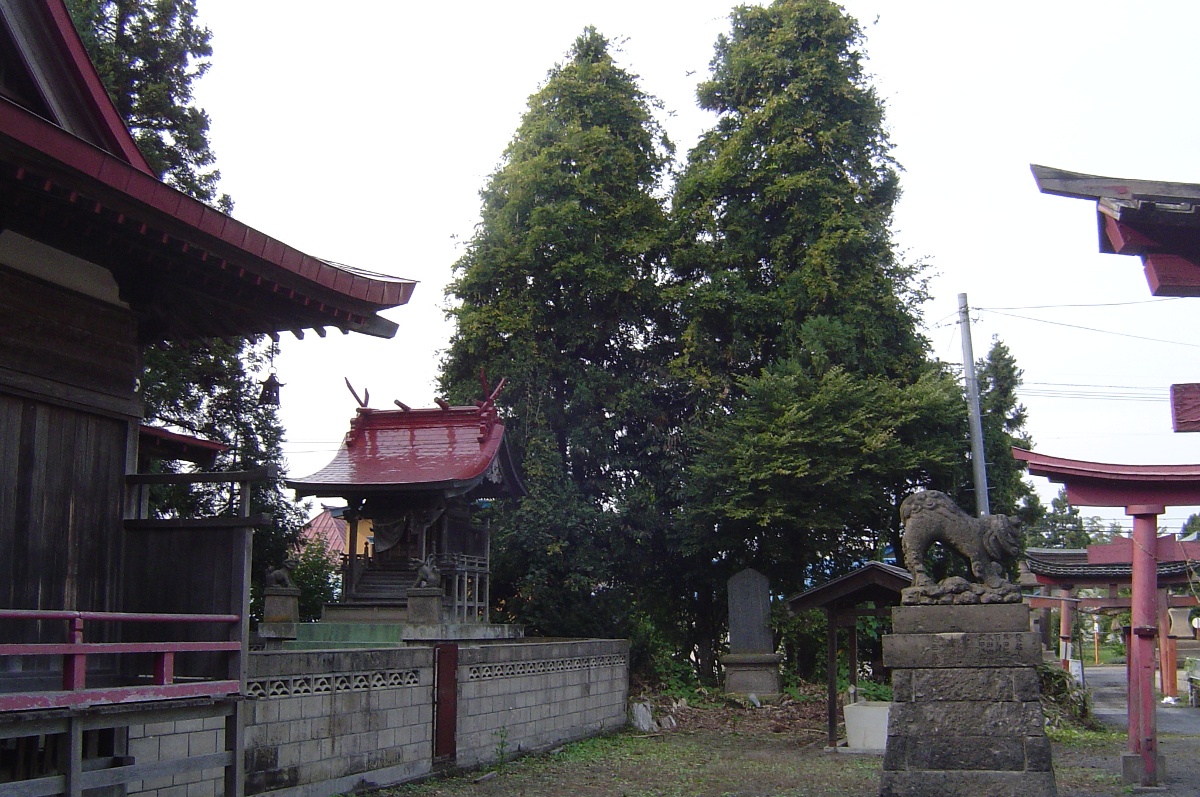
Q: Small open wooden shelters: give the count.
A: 1